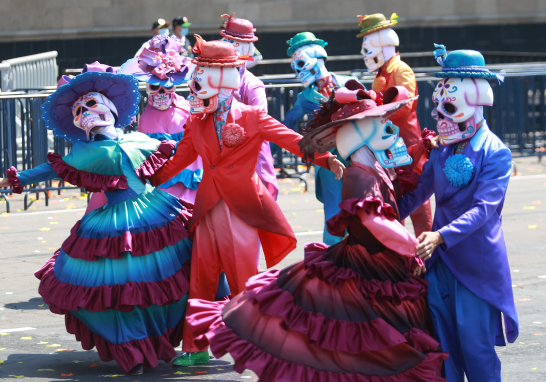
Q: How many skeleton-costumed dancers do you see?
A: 8